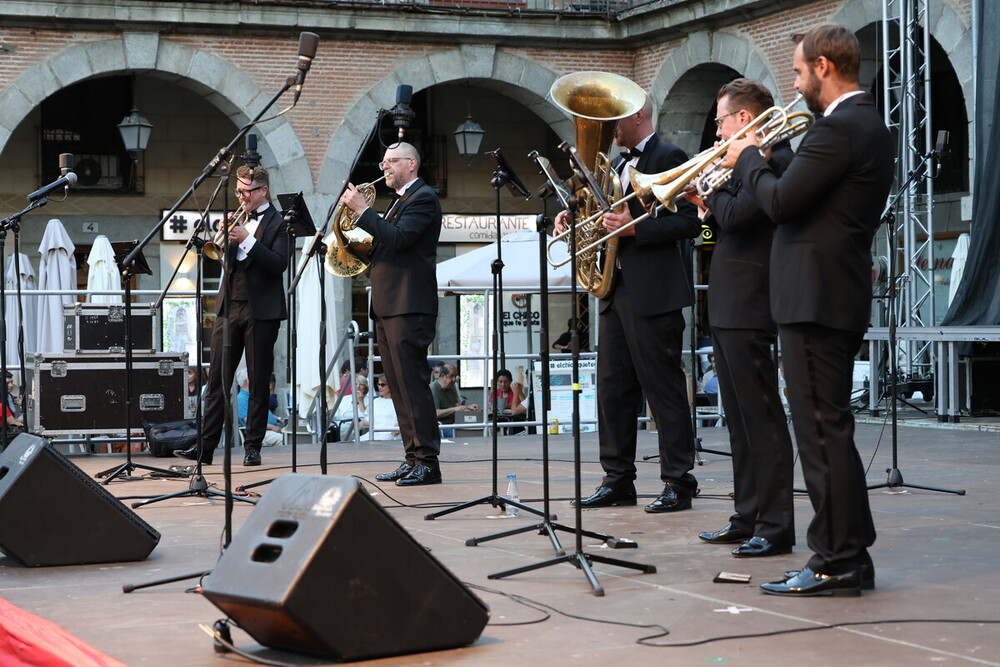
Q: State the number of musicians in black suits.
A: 5